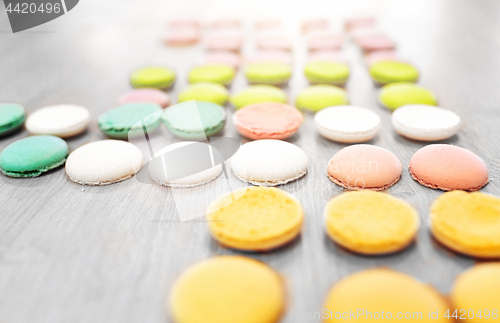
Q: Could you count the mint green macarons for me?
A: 4